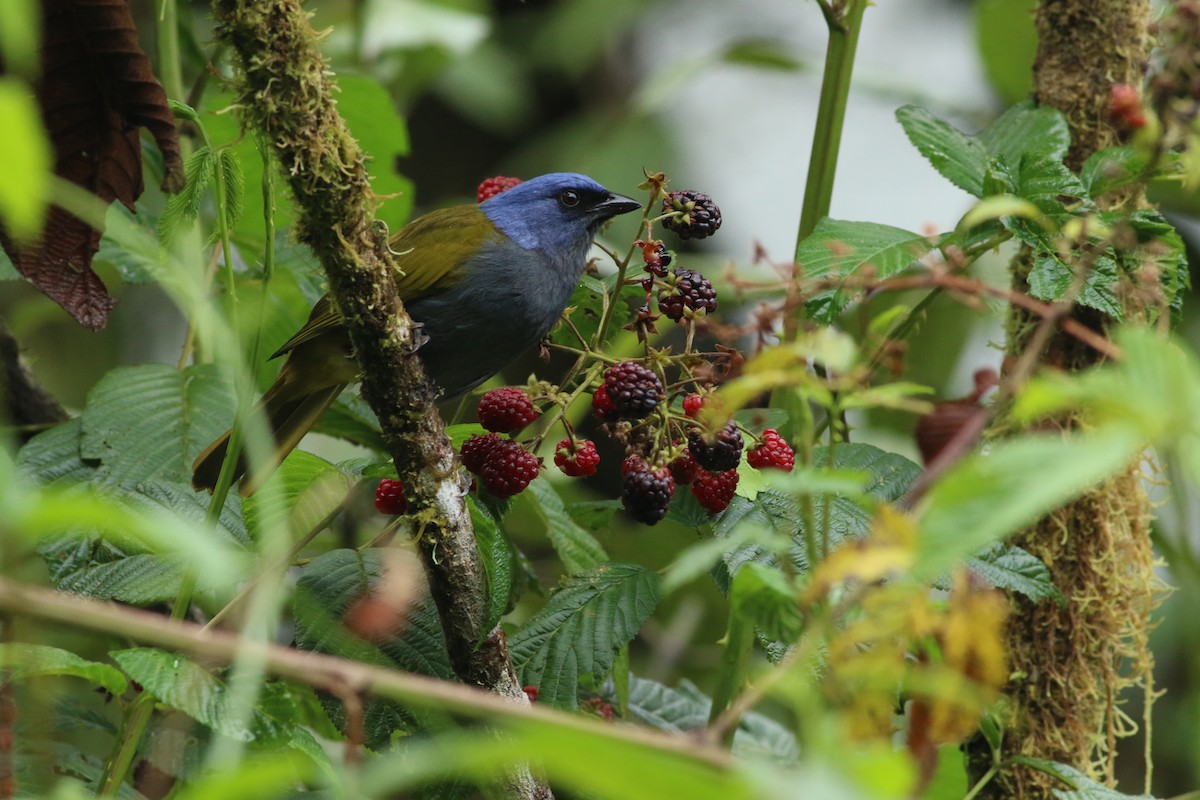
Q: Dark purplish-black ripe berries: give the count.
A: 5